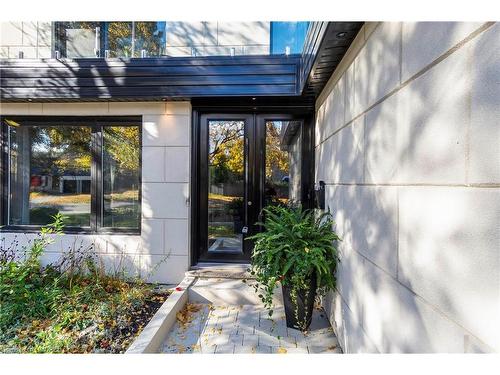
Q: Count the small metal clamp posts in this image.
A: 7